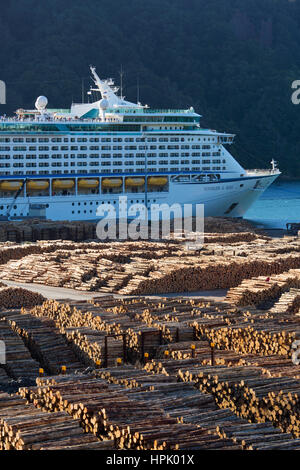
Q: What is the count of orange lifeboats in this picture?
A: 7